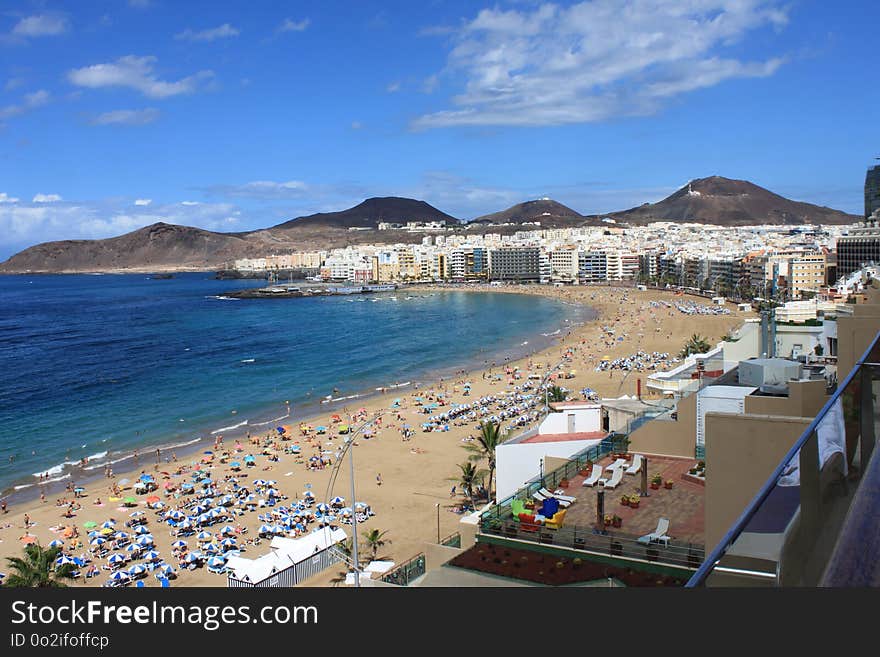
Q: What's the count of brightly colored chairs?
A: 4